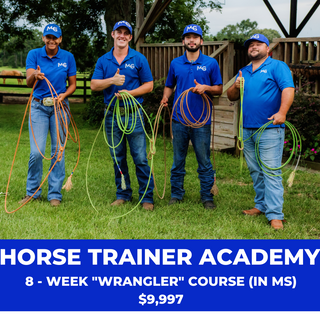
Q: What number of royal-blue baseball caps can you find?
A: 4